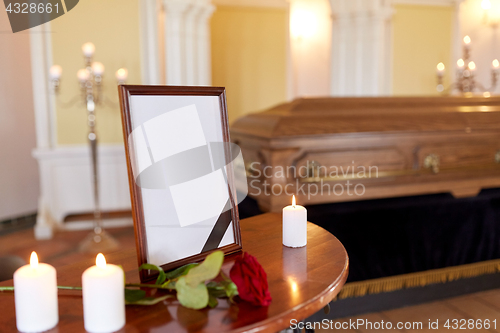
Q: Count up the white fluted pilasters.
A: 2